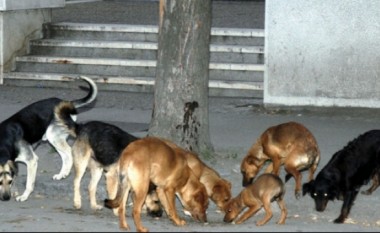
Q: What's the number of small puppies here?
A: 1